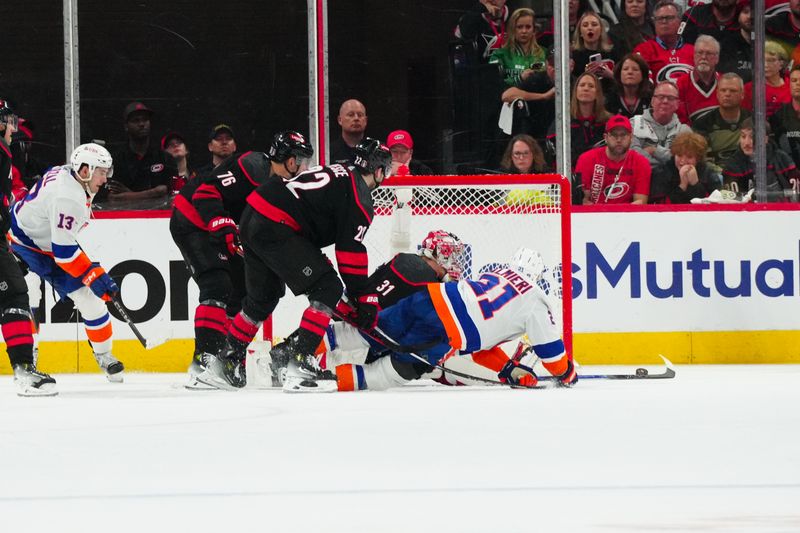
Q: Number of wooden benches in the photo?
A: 0